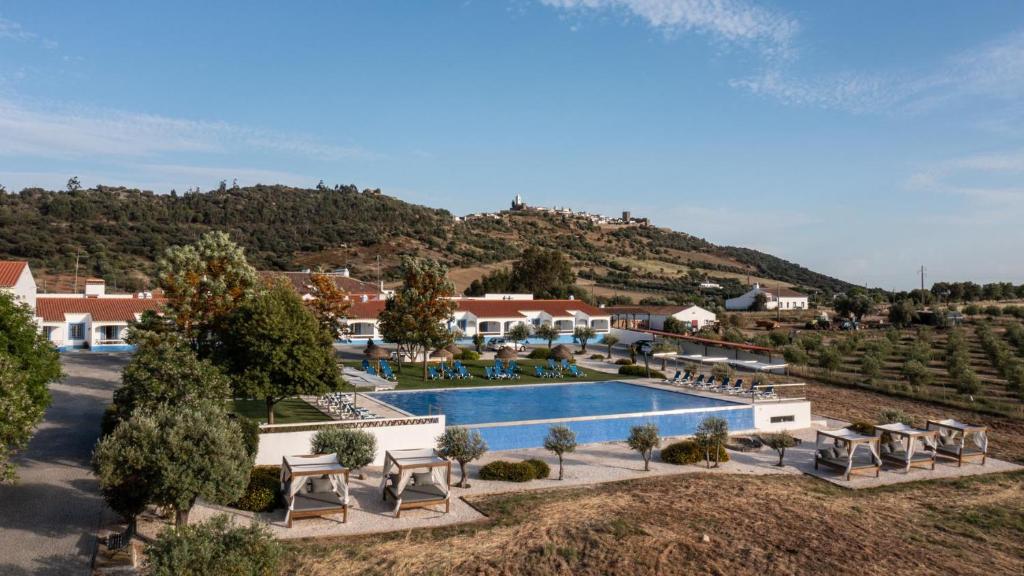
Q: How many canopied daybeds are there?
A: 5